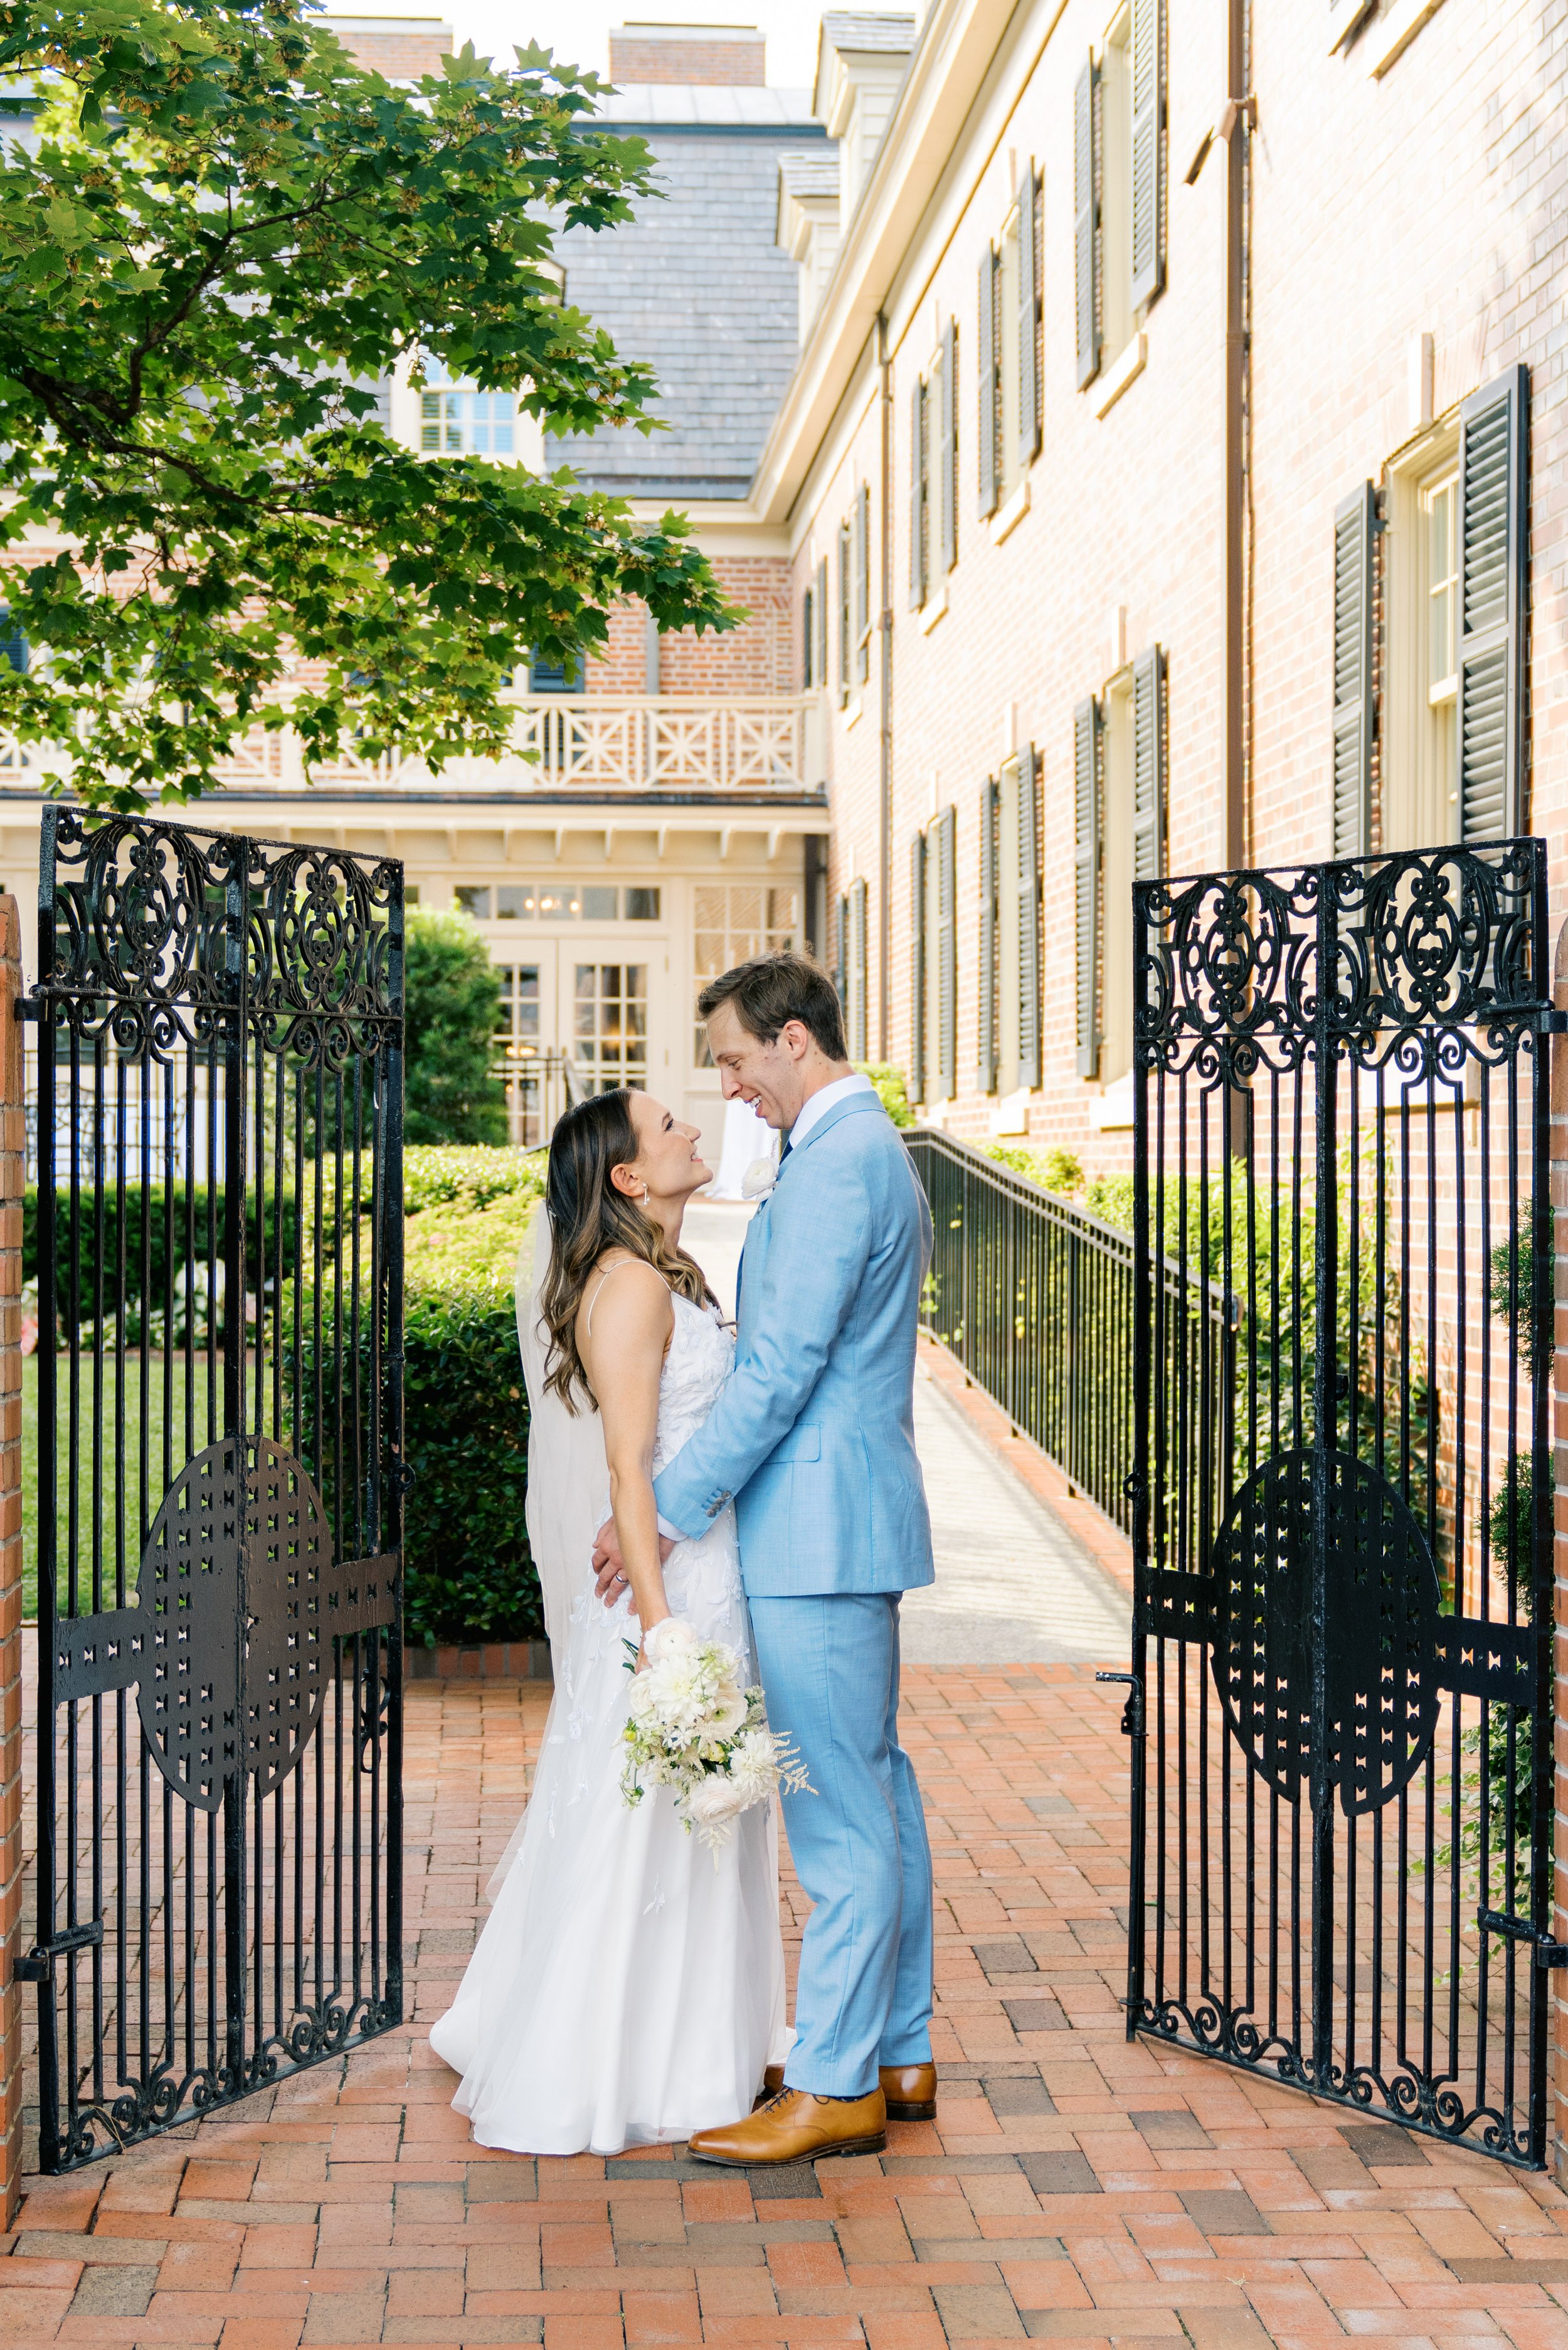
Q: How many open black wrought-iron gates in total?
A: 2